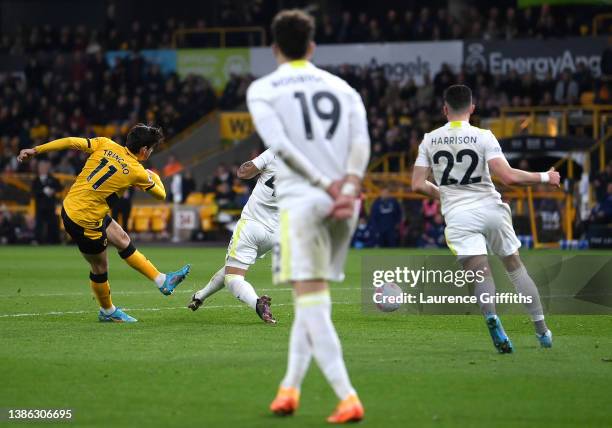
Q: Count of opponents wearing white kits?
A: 3